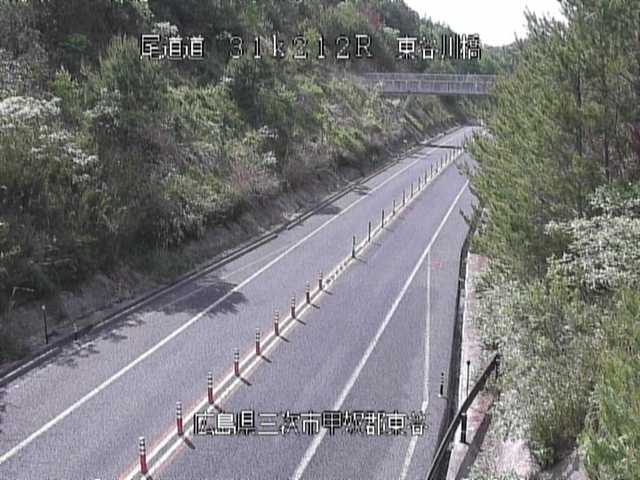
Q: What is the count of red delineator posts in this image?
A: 9